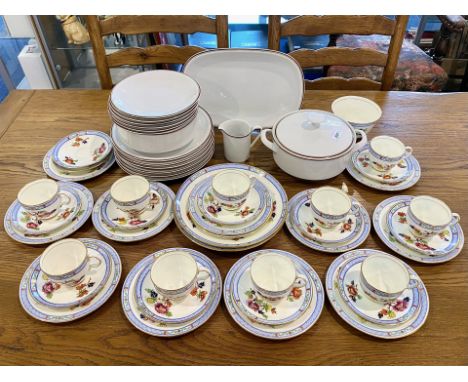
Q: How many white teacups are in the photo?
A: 10